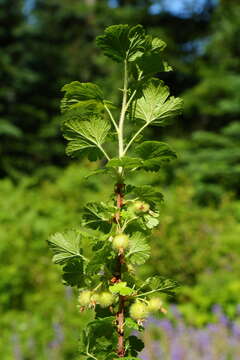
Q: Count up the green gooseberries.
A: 6